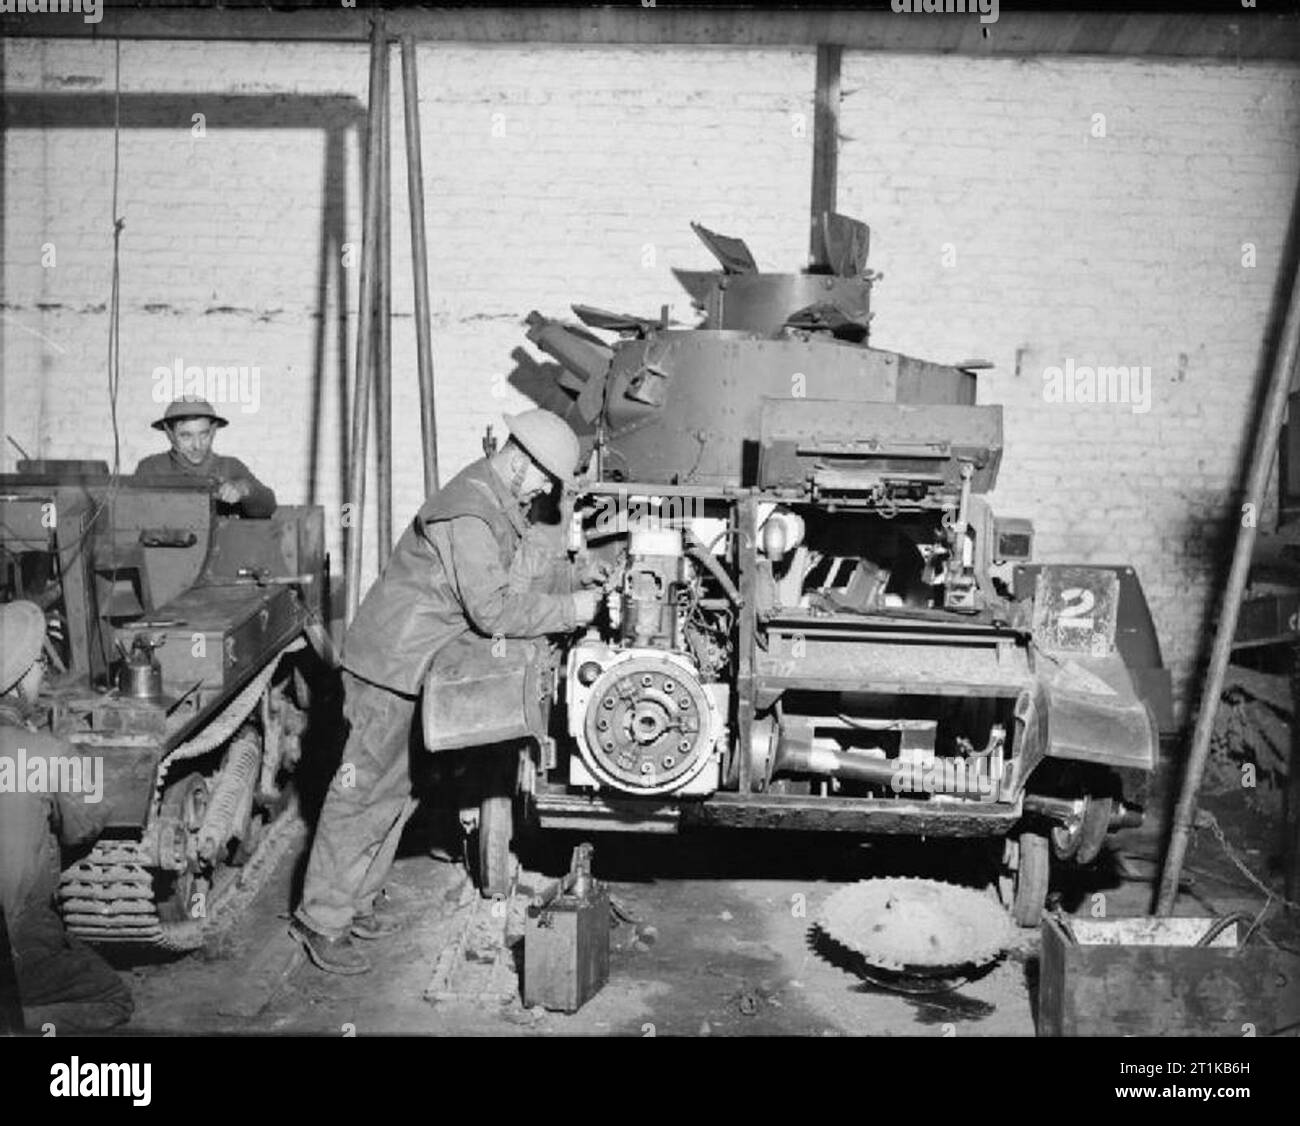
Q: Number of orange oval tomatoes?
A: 0